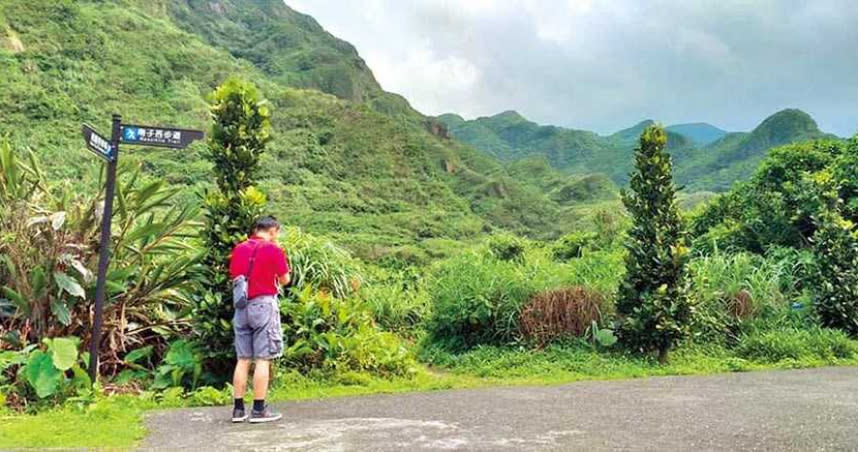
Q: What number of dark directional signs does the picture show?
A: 2